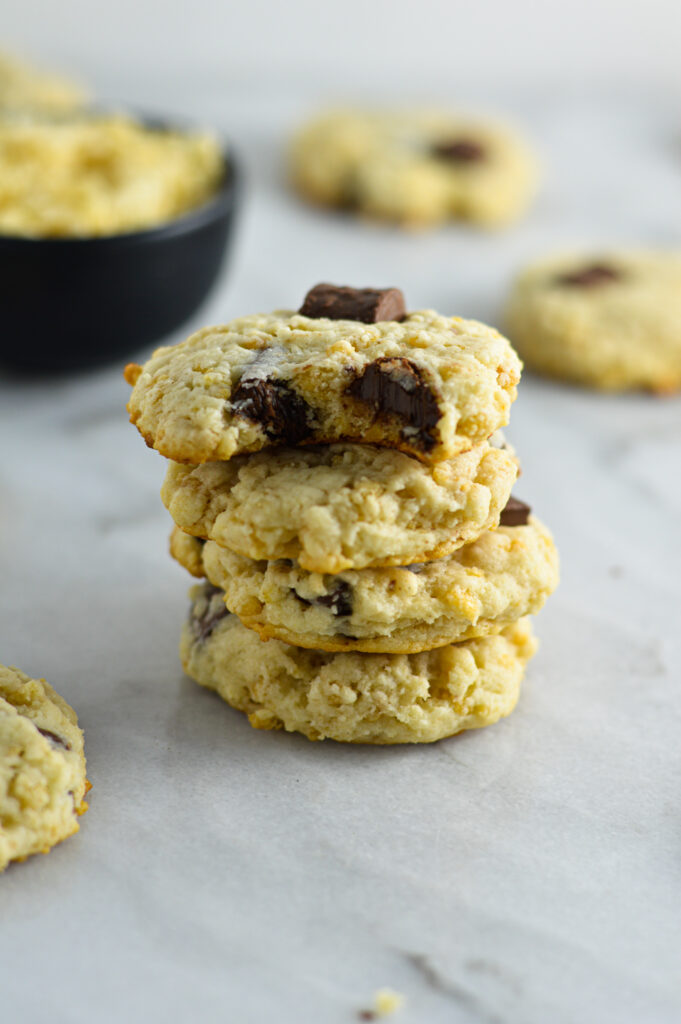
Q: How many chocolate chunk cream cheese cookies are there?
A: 7